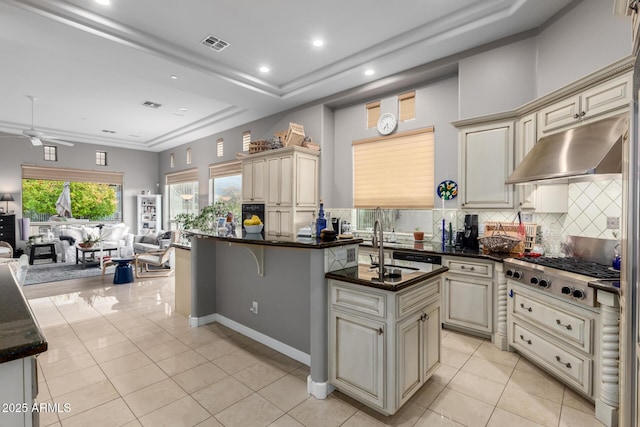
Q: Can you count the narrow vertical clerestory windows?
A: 8